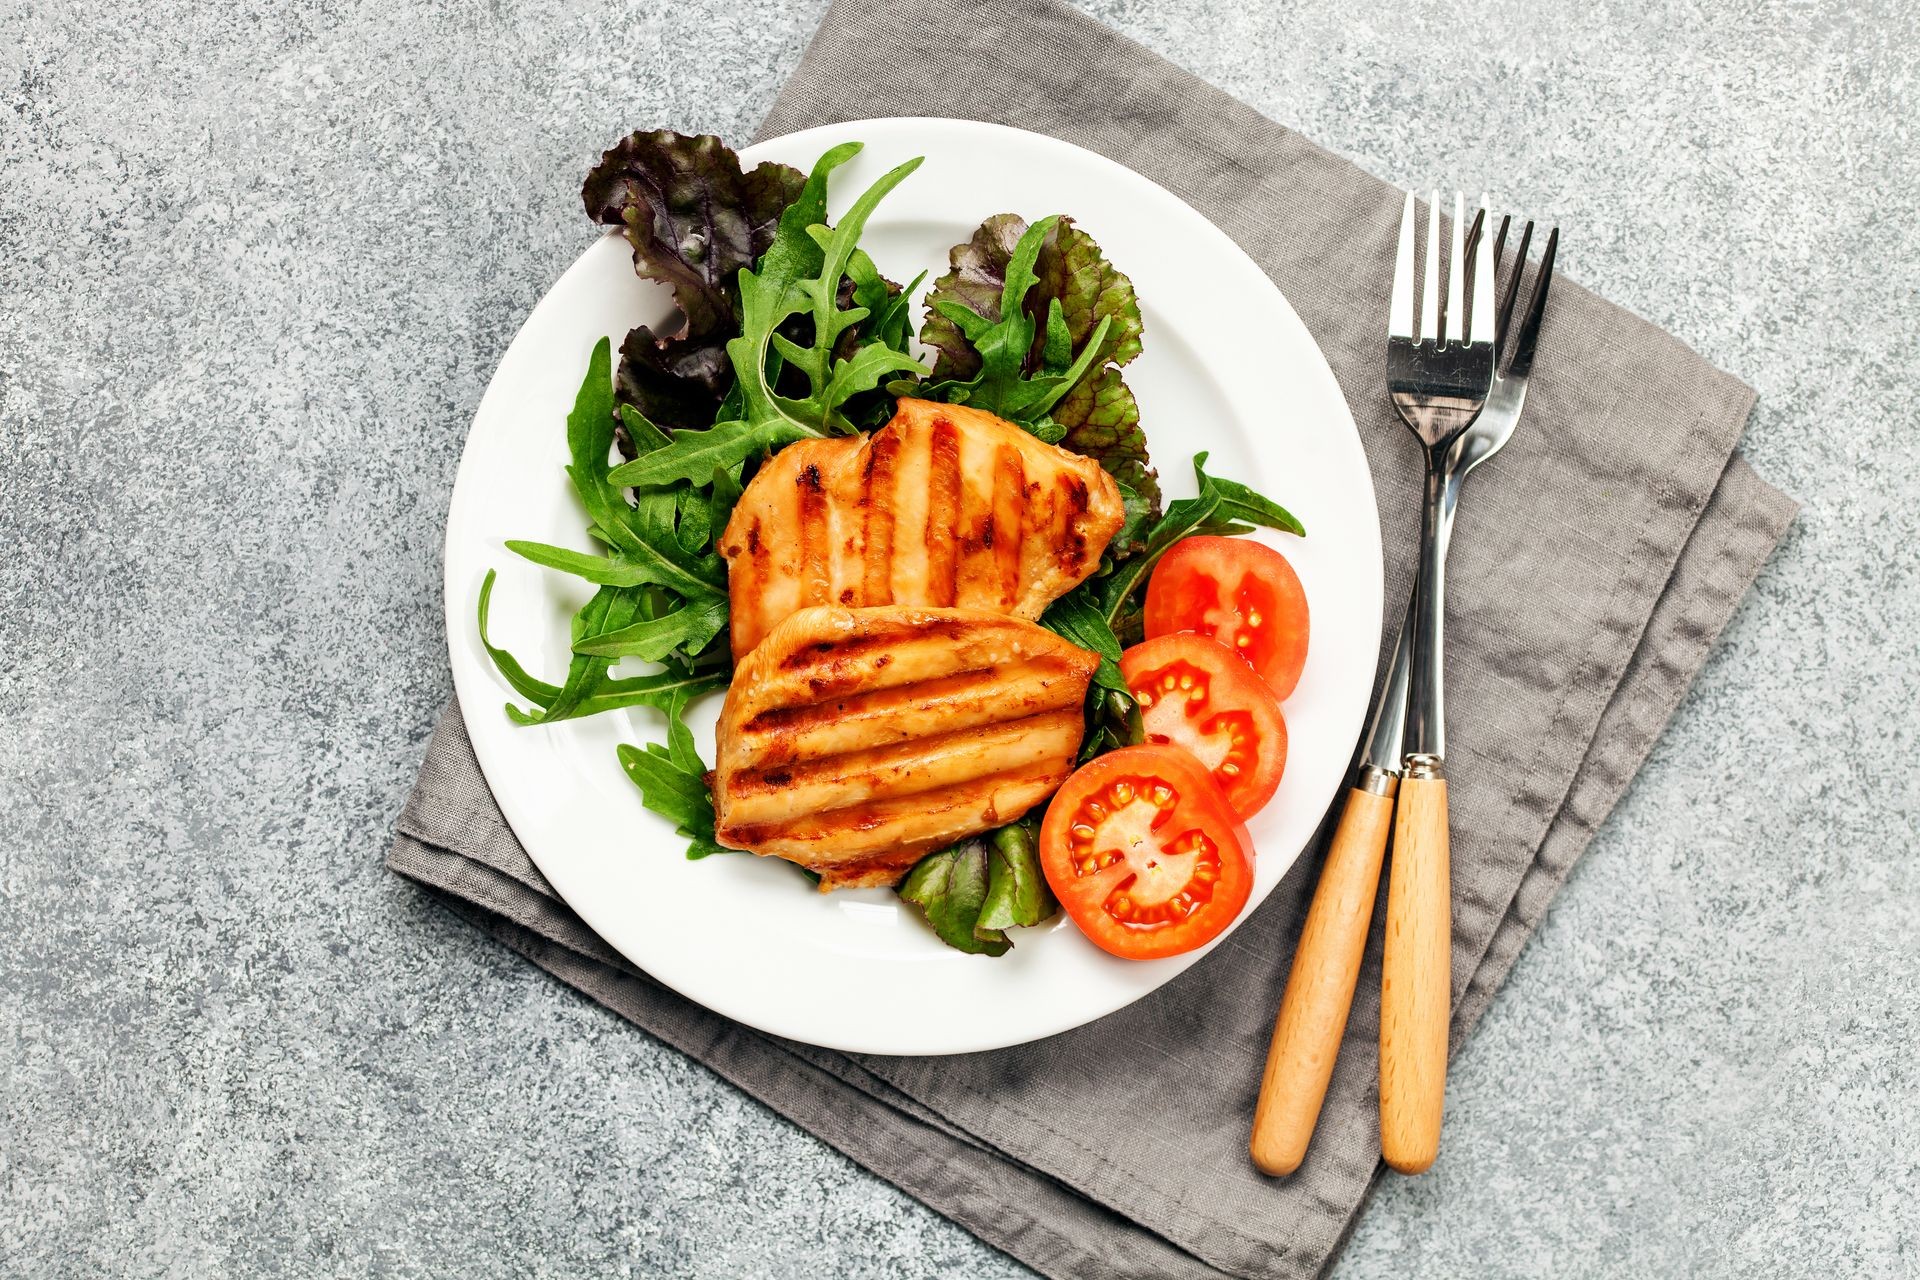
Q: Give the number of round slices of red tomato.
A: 3